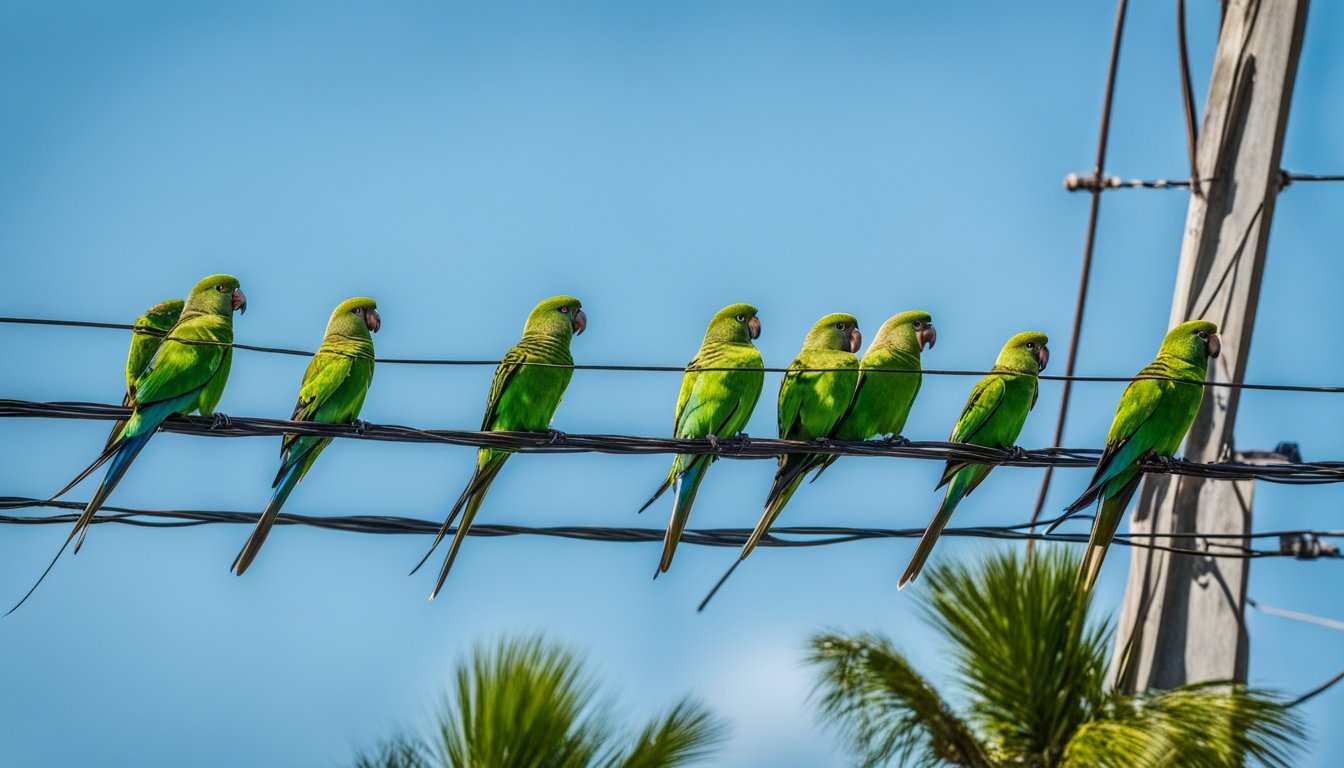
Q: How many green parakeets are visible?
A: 9